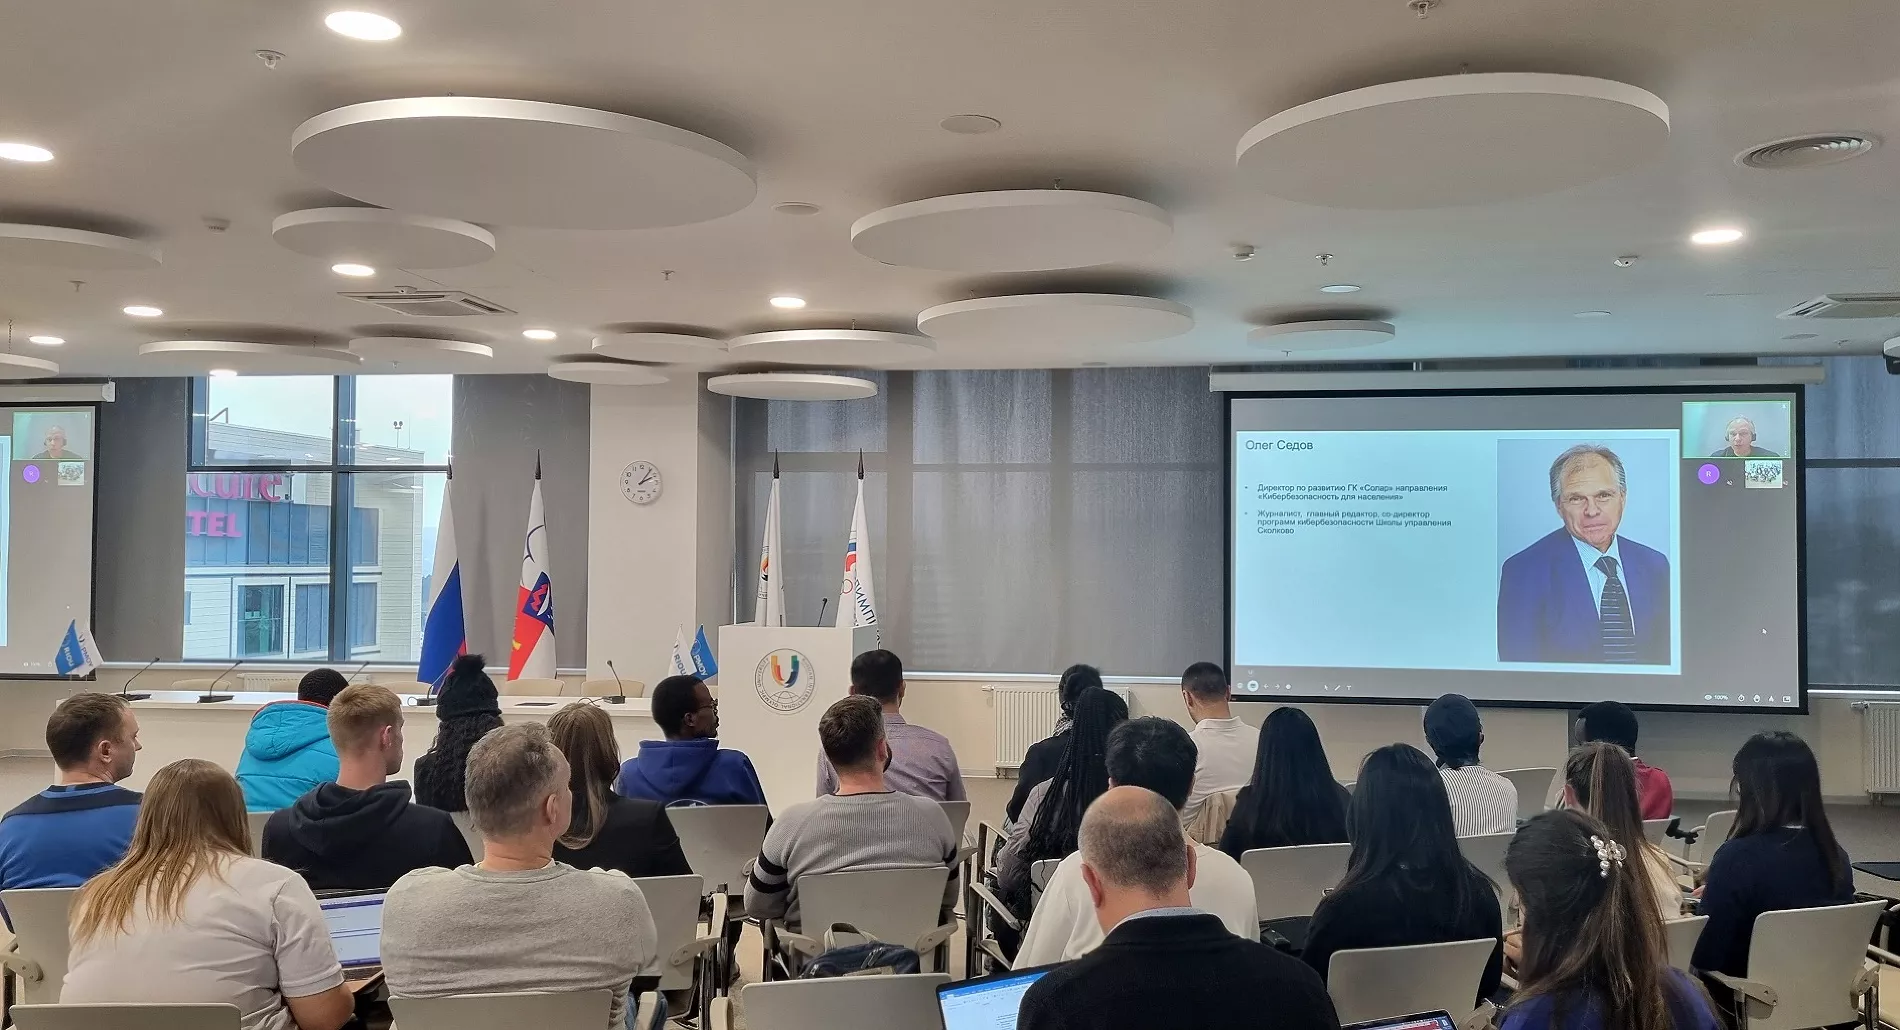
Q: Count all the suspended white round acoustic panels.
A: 14